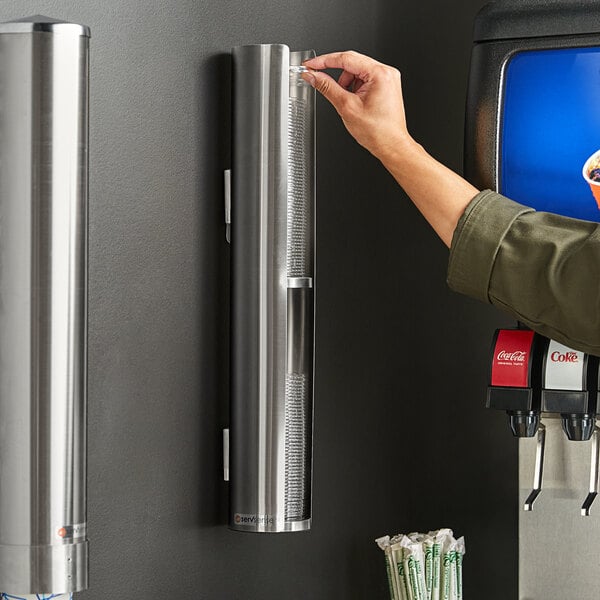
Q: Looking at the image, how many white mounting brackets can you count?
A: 2